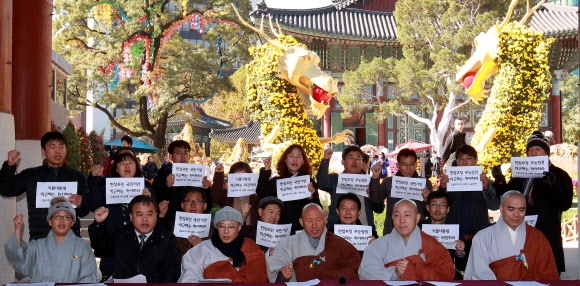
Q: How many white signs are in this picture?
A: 14